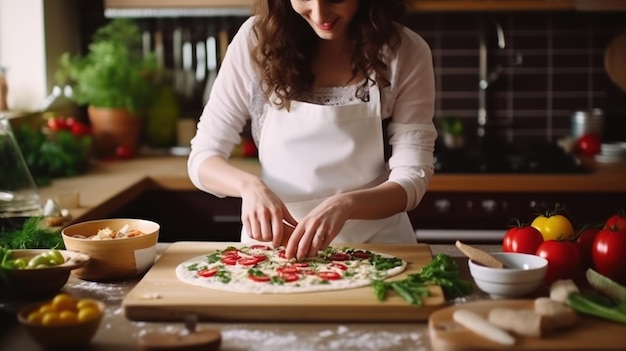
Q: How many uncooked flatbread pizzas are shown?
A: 1